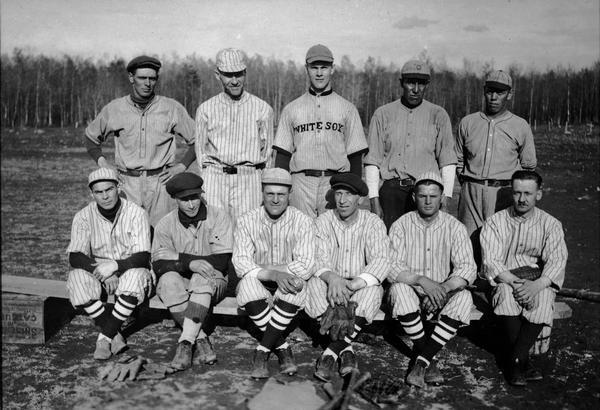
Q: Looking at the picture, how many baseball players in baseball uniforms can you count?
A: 11